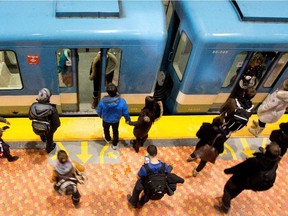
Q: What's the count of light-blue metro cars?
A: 2